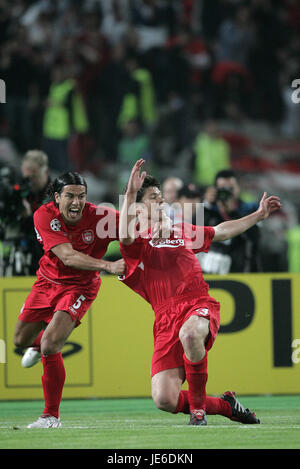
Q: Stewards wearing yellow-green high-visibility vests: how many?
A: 3